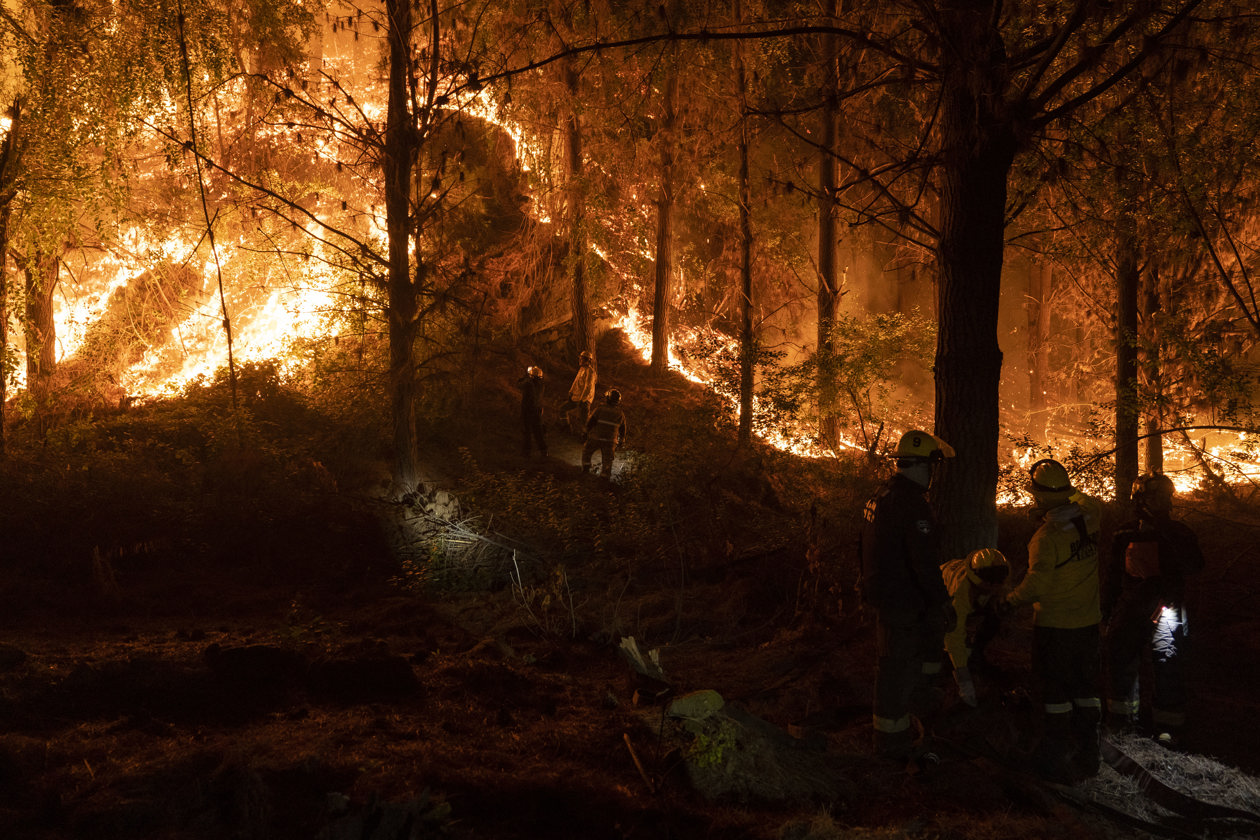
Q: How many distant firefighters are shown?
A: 3